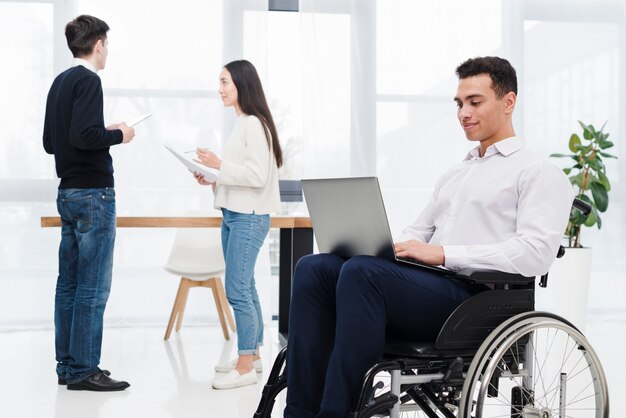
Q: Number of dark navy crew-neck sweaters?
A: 1